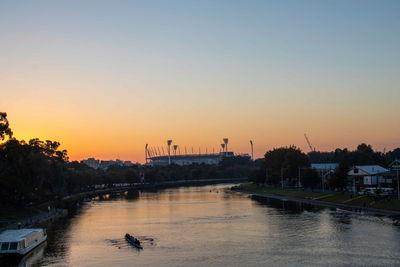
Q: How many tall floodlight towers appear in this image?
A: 6